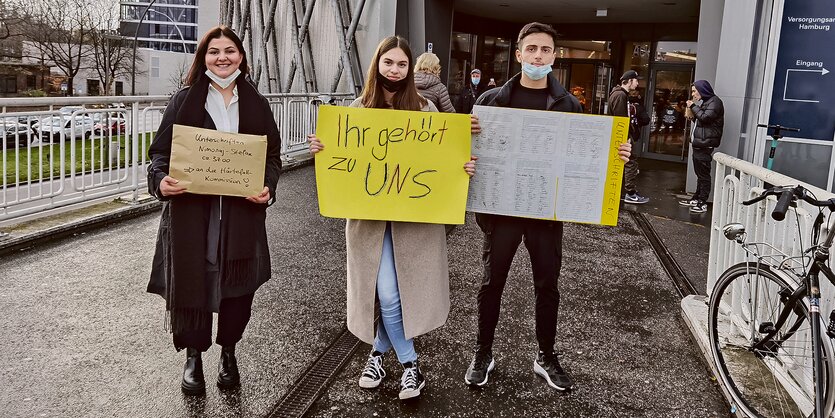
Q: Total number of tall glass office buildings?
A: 1